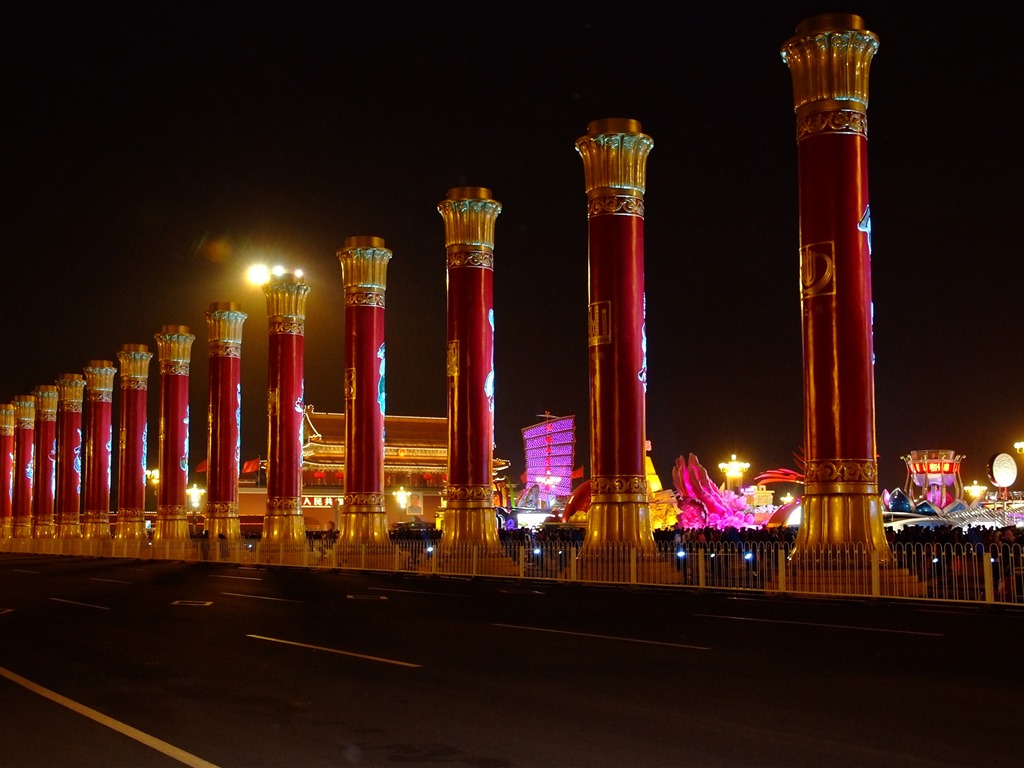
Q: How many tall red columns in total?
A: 13